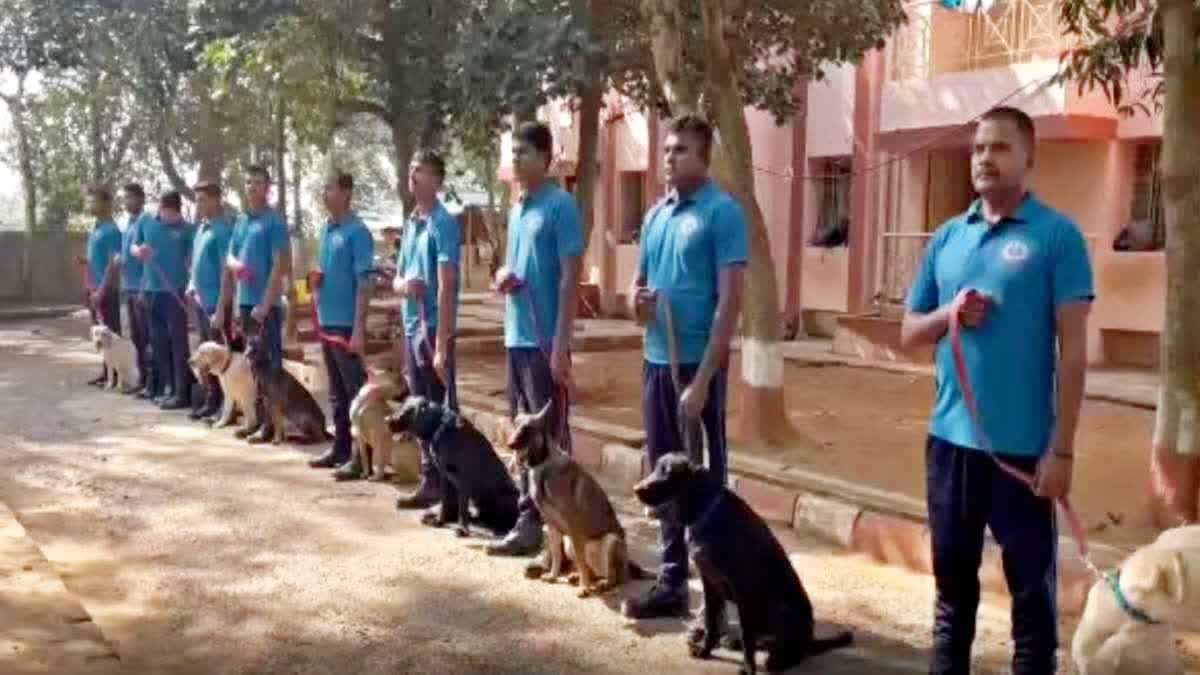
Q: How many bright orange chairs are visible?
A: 0